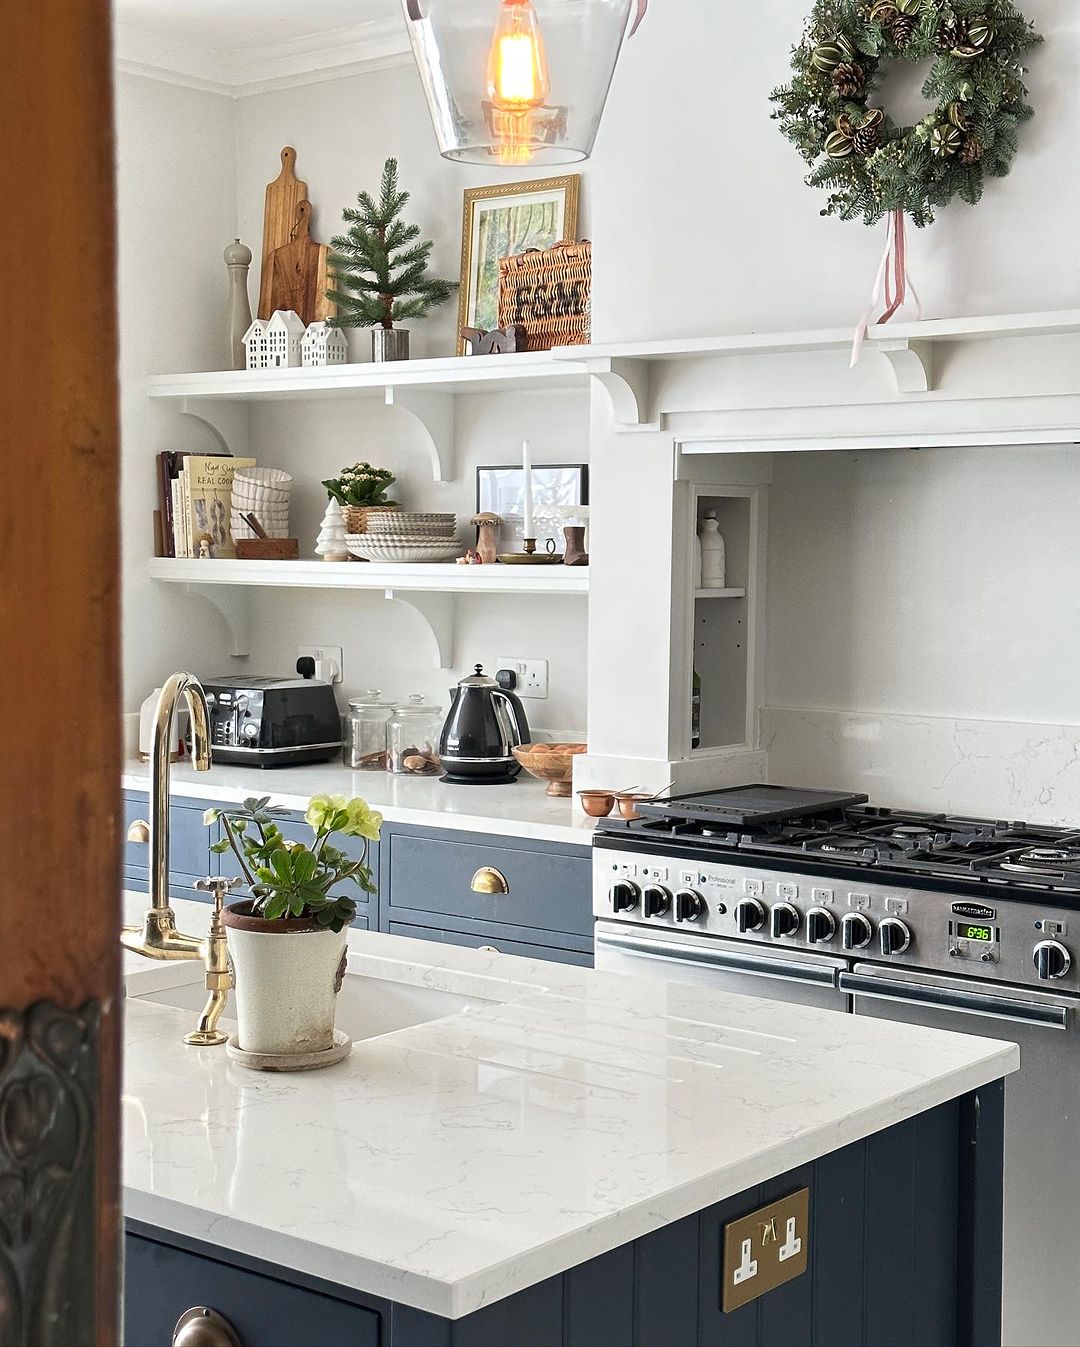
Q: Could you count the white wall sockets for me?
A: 2